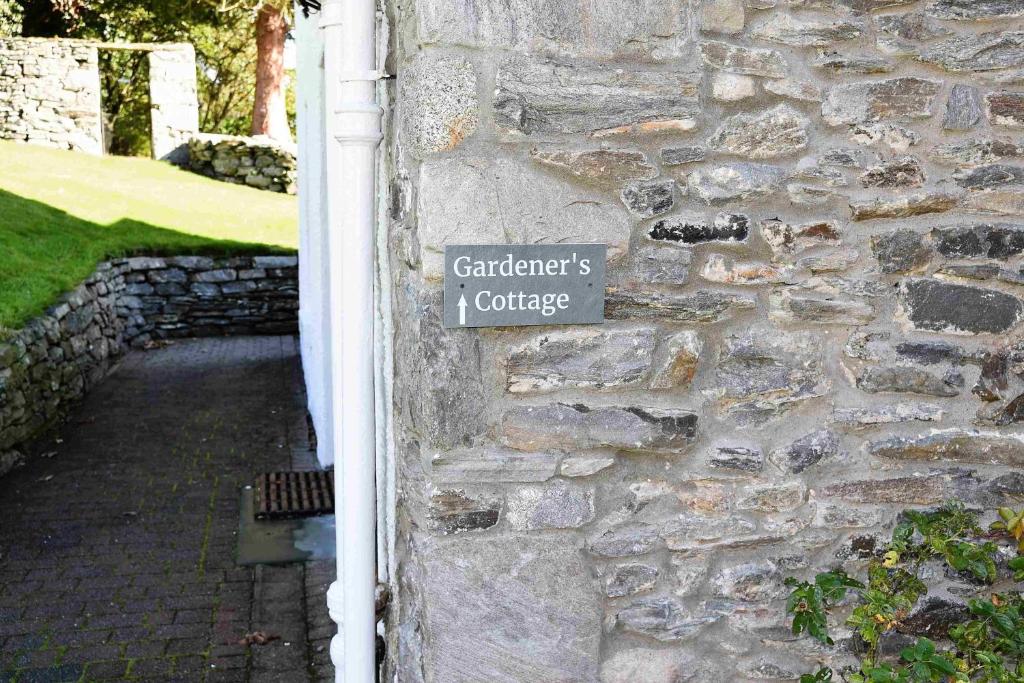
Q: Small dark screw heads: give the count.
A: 2